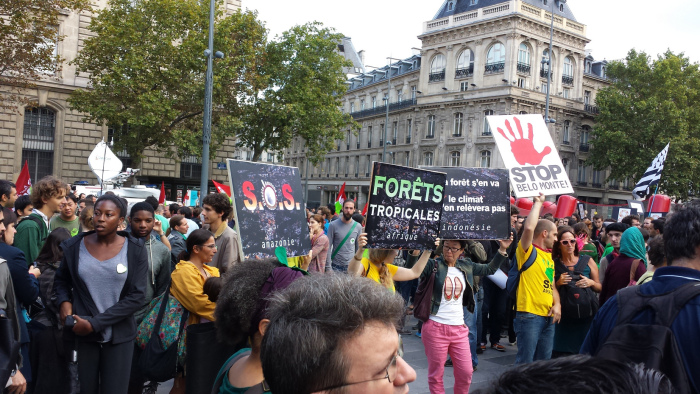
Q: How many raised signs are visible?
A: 4